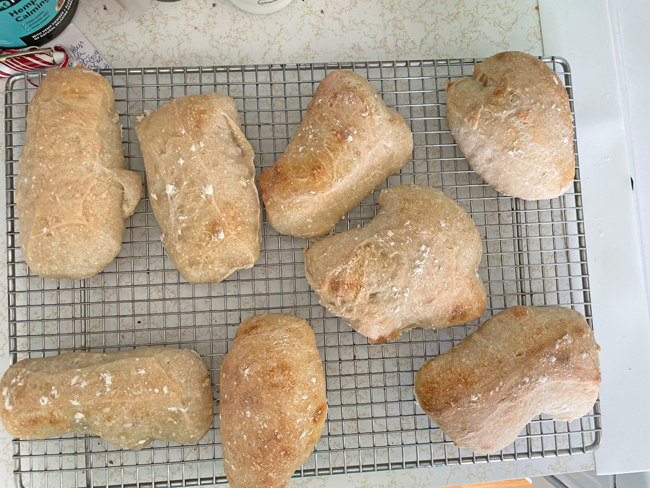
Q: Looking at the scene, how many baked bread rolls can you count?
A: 8